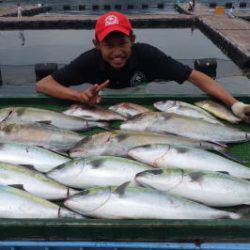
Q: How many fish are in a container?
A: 15